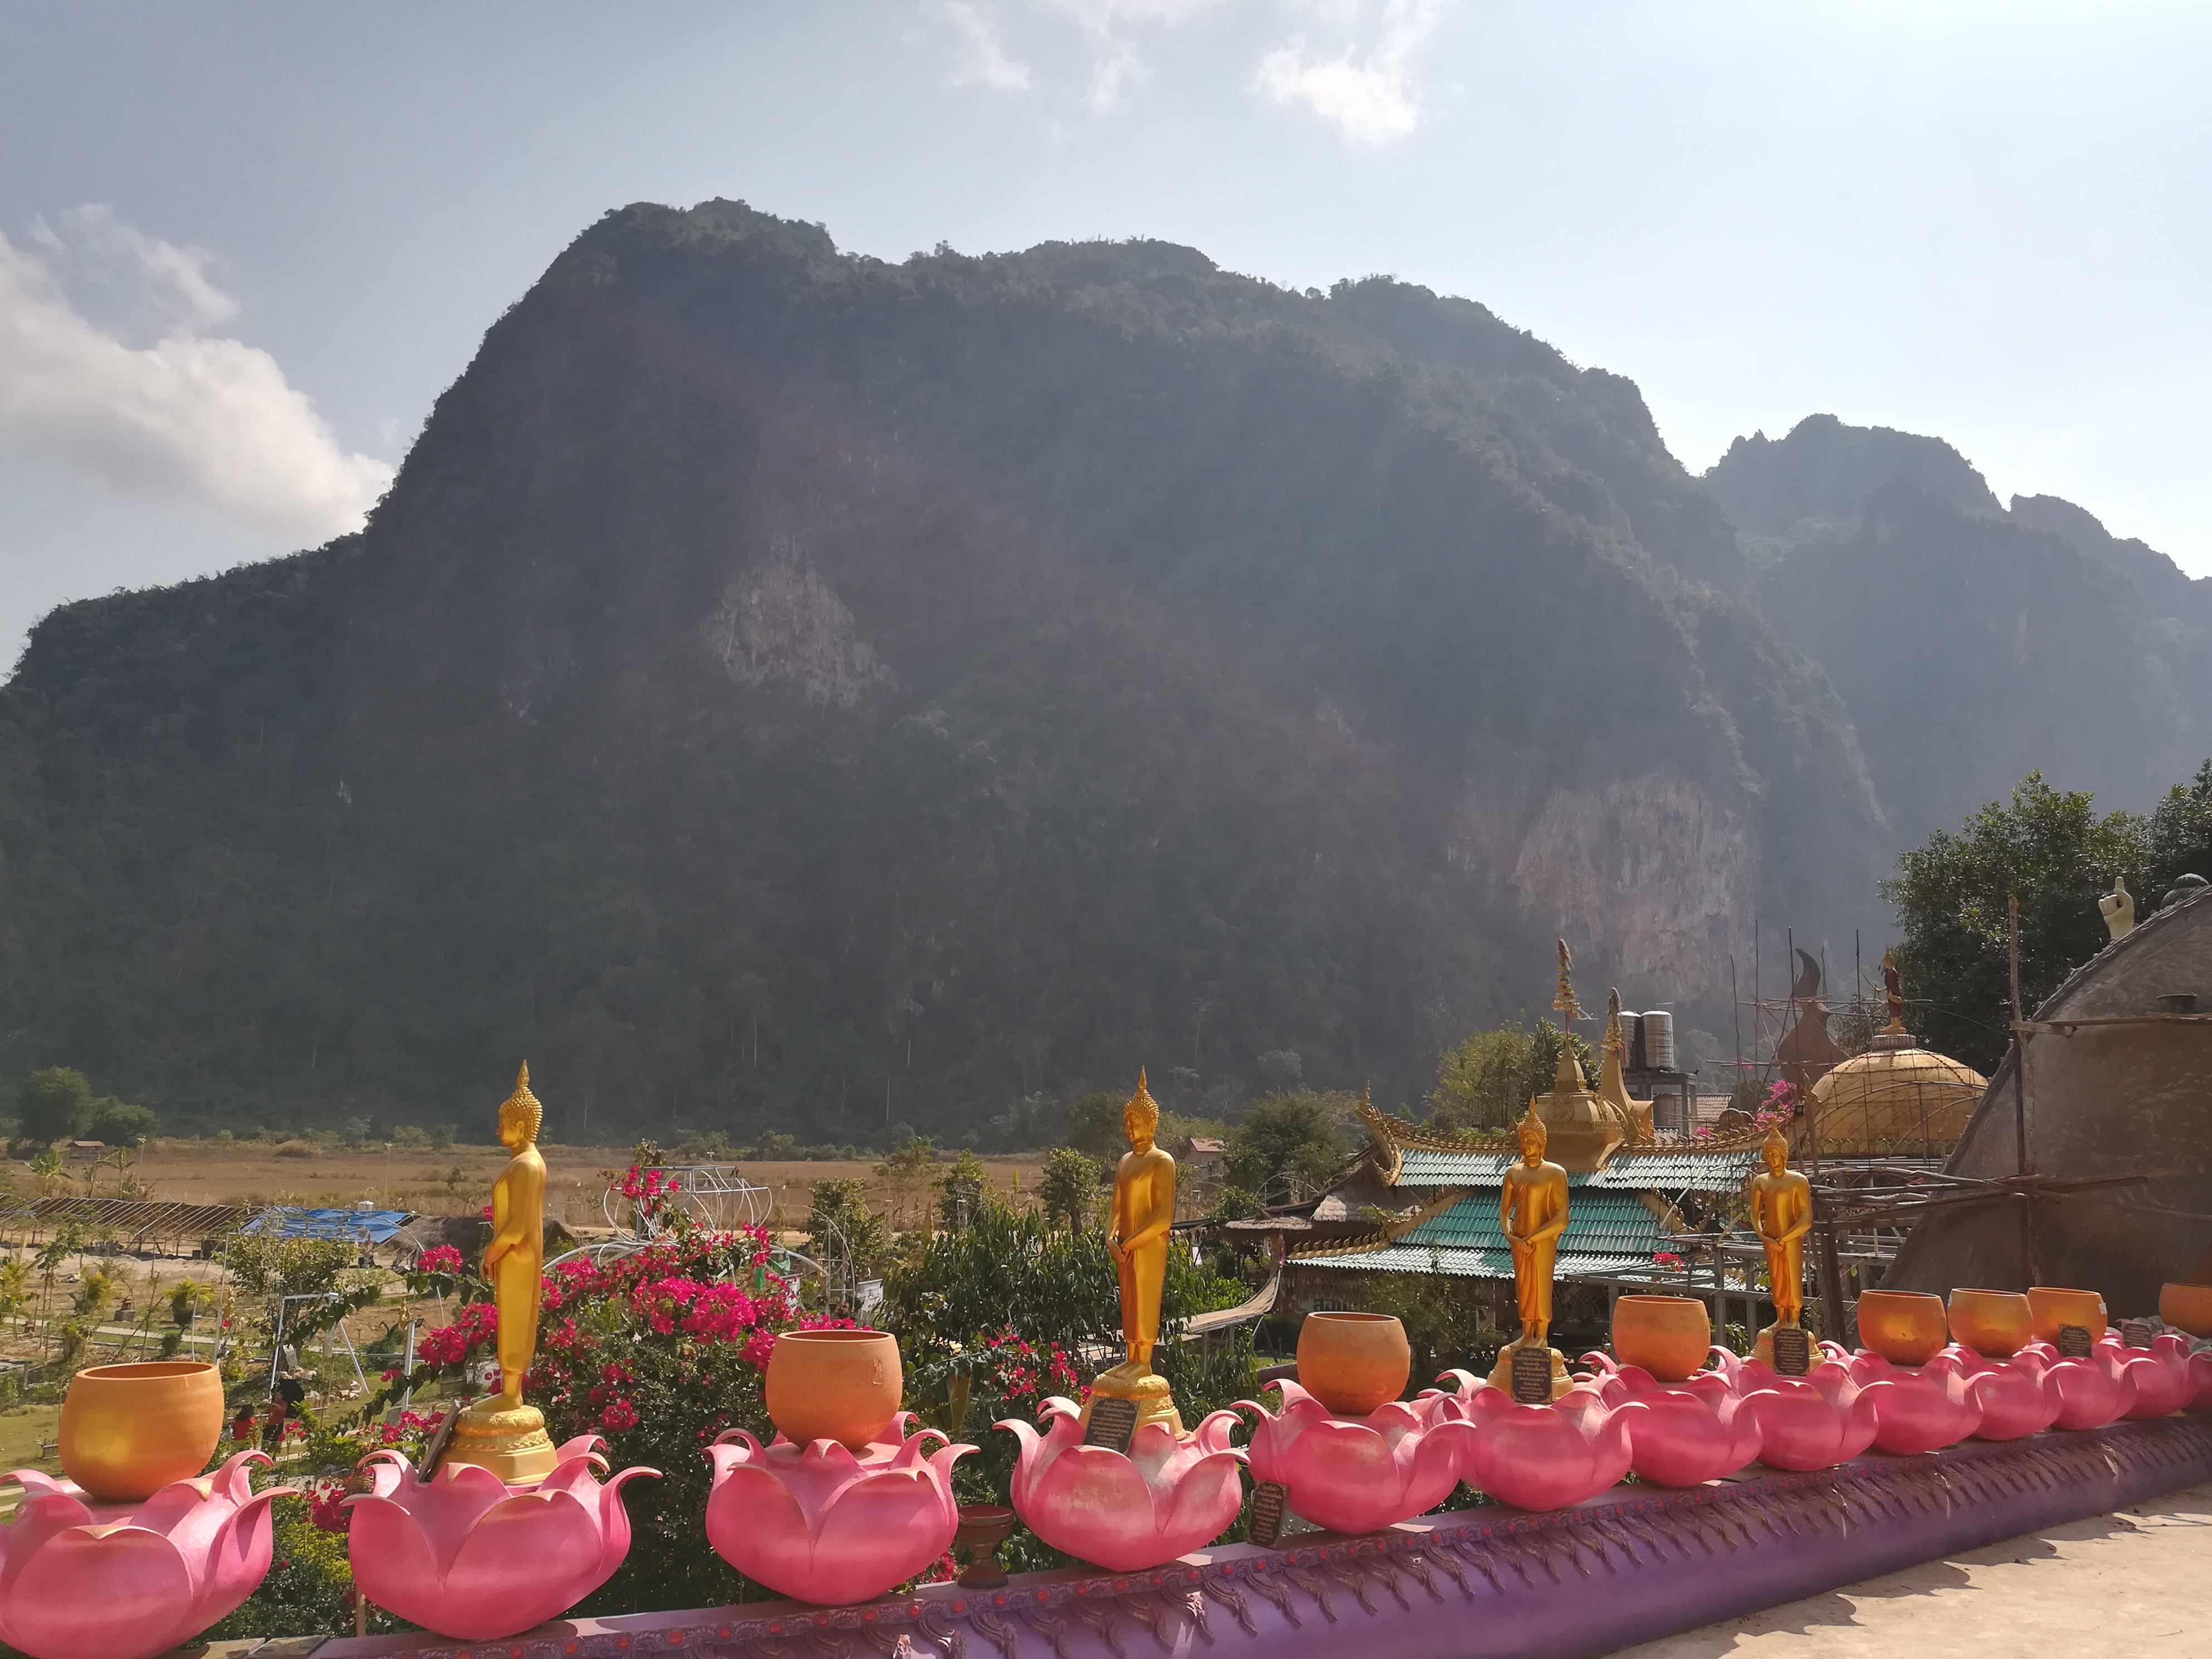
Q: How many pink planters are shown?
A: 13